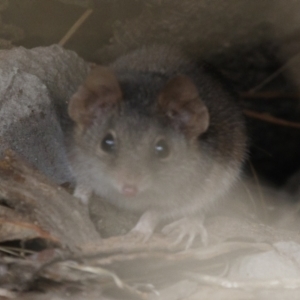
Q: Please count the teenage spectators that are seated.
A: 0